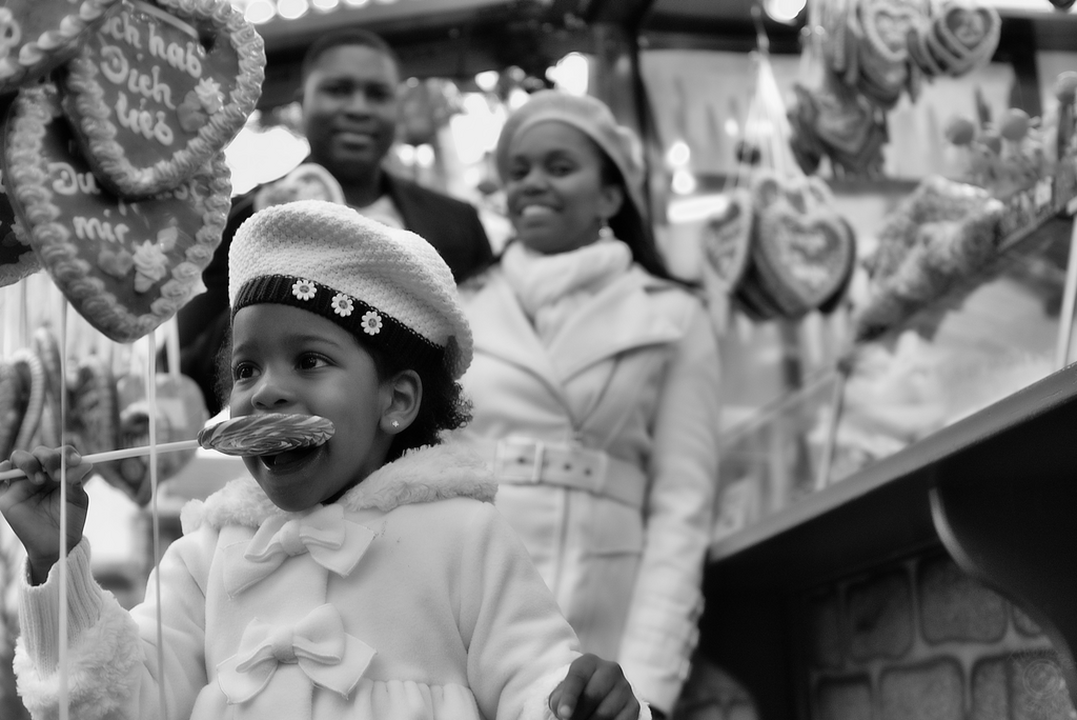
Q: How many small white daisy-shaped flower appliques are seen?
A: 3